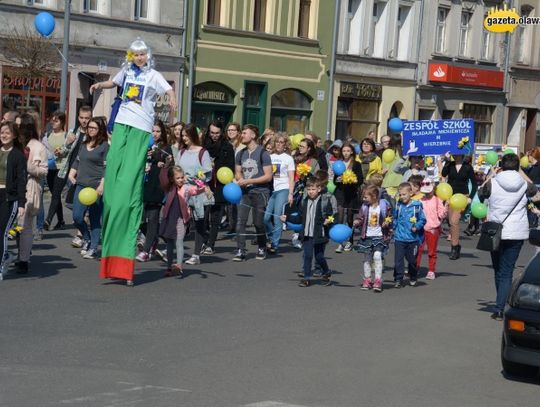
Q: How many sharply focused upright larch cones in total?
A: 0